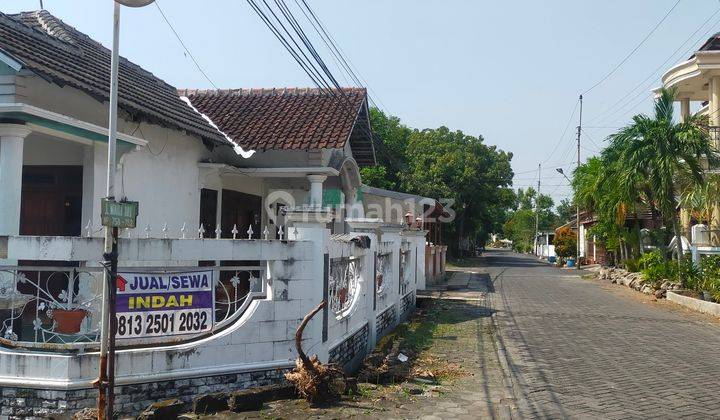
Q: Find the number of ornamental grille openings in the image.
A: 4